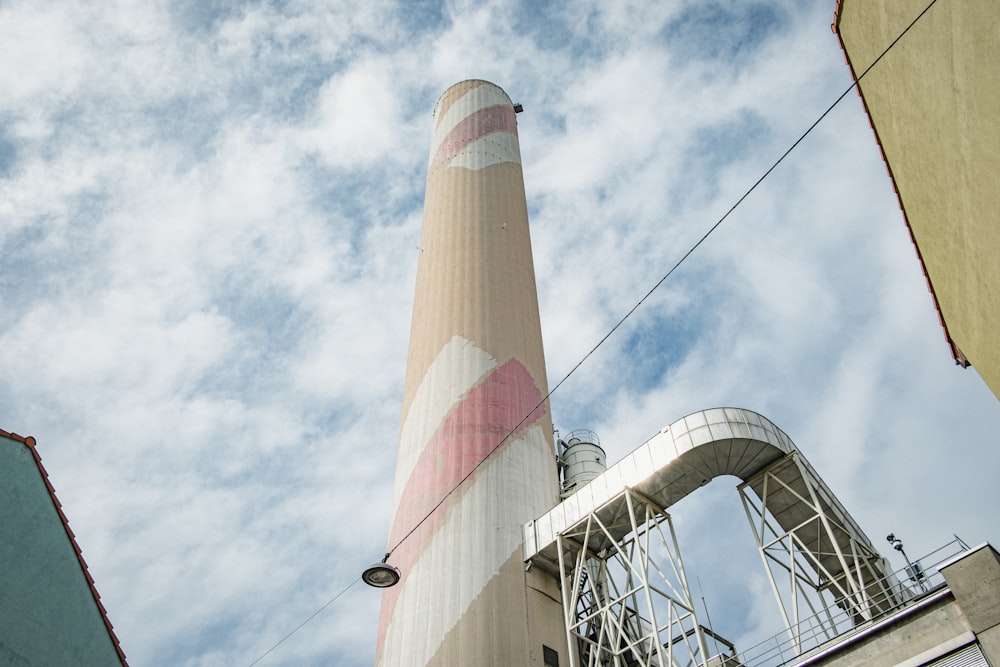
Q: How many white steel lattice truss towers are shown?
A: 2